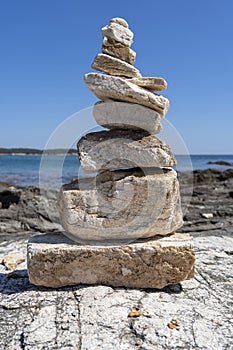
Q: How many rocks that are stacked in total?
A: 10